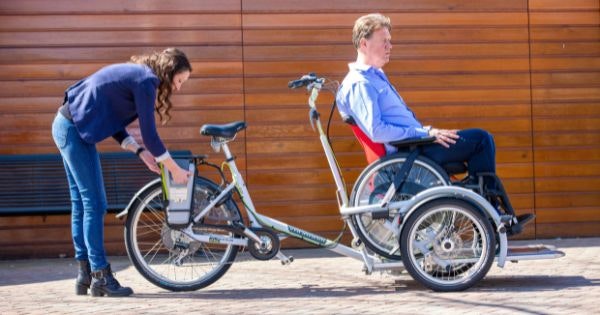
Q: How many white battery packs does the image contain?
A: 1